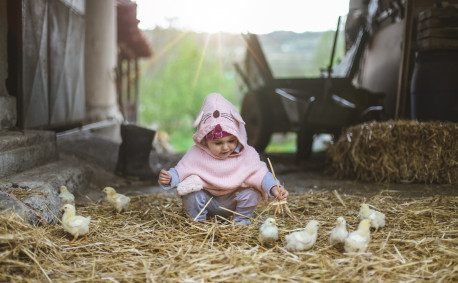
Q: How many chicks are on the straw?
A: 8